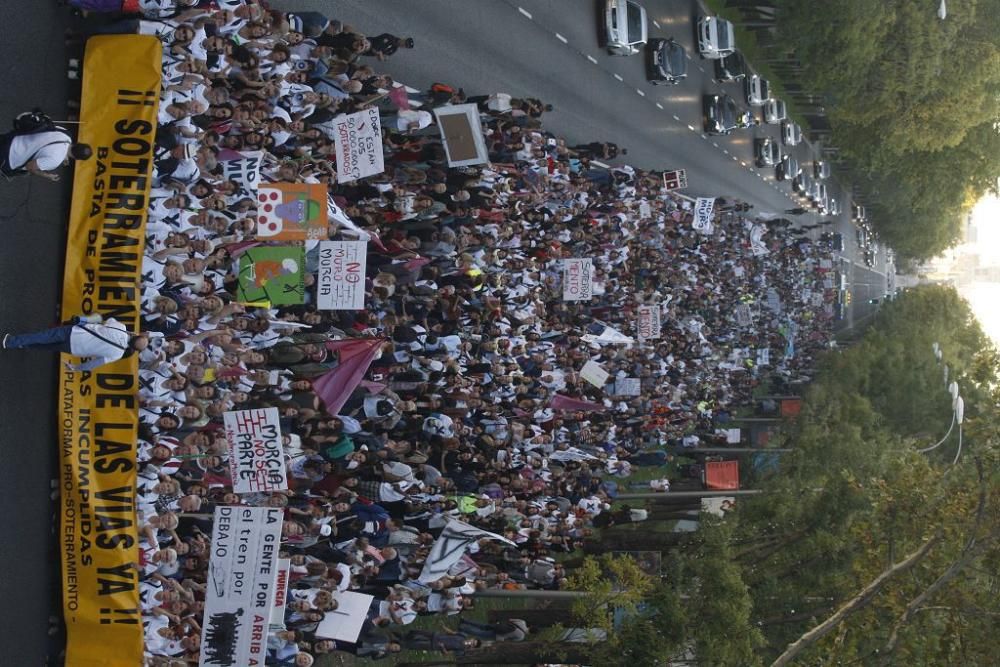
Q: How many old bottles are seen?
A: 0